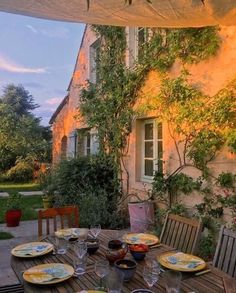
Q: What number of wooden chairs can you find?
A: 3